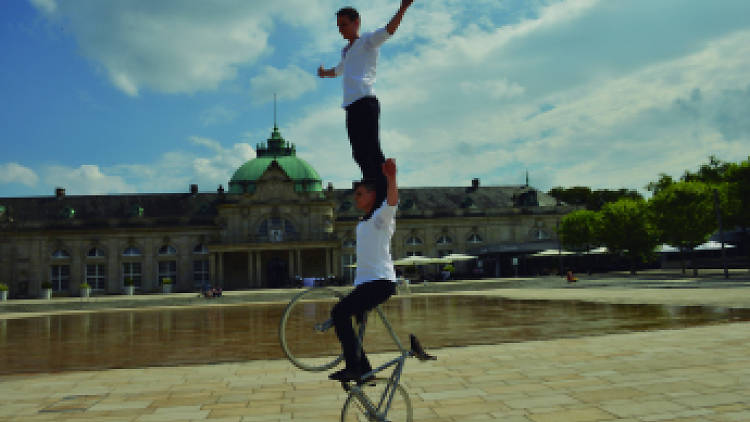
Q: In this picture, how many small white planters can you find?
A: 5